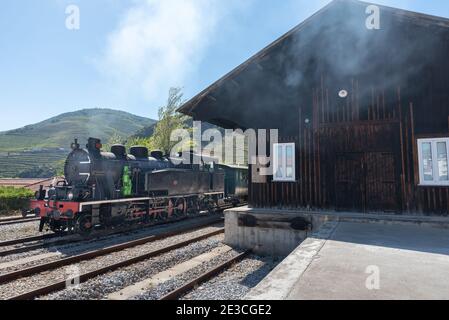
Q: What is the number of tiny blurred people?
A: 0